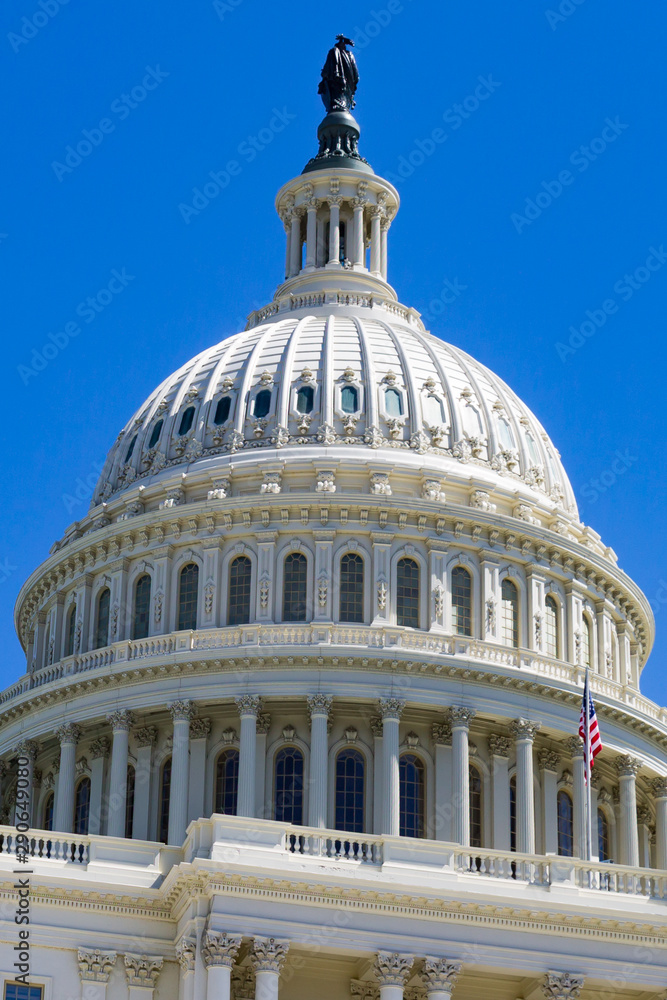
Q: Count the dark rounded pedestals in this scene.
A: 1